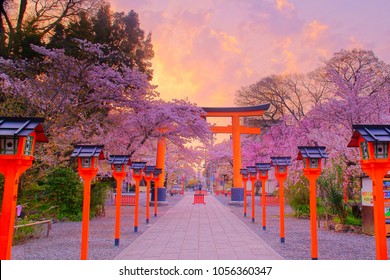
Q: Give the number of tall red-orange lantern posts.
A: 12